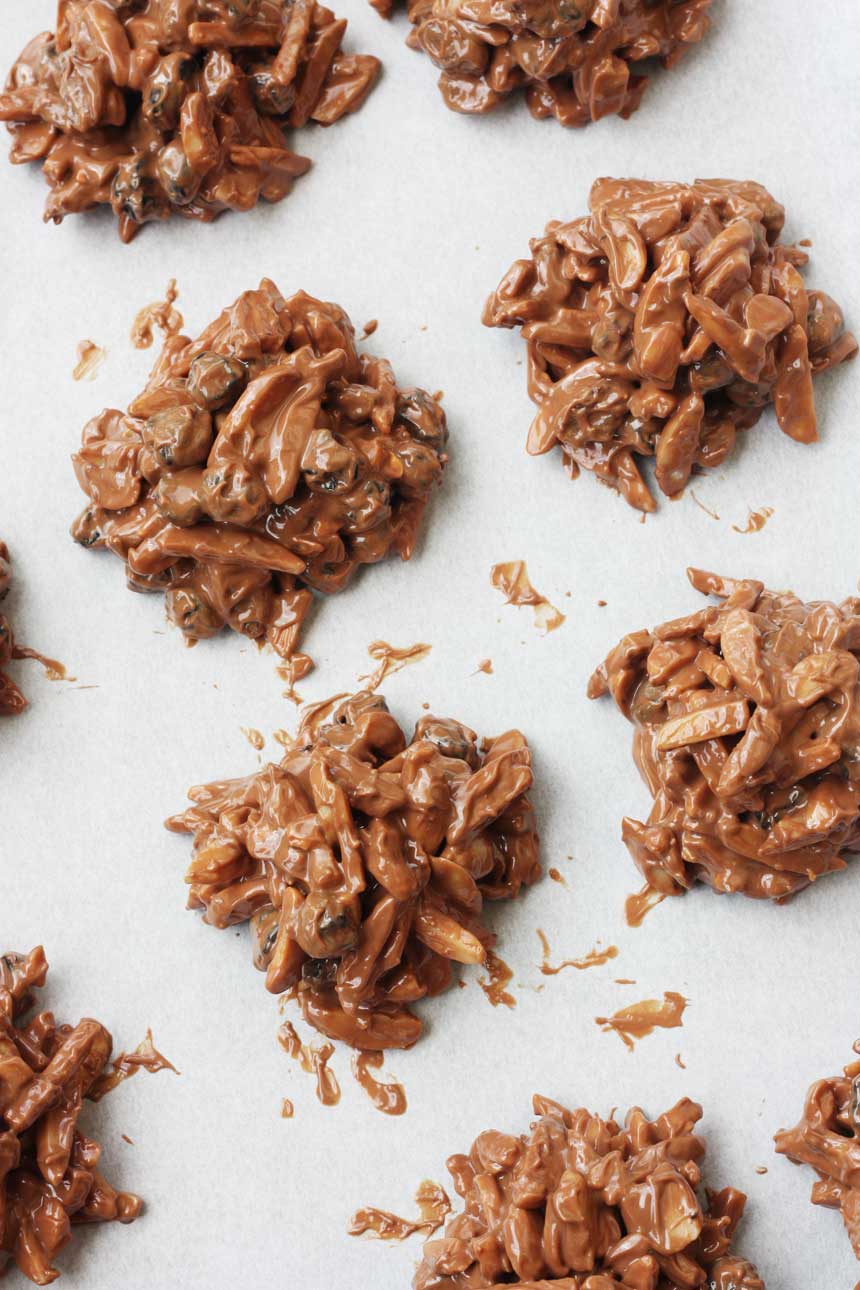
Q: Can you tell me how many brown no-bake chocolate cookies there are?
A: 10